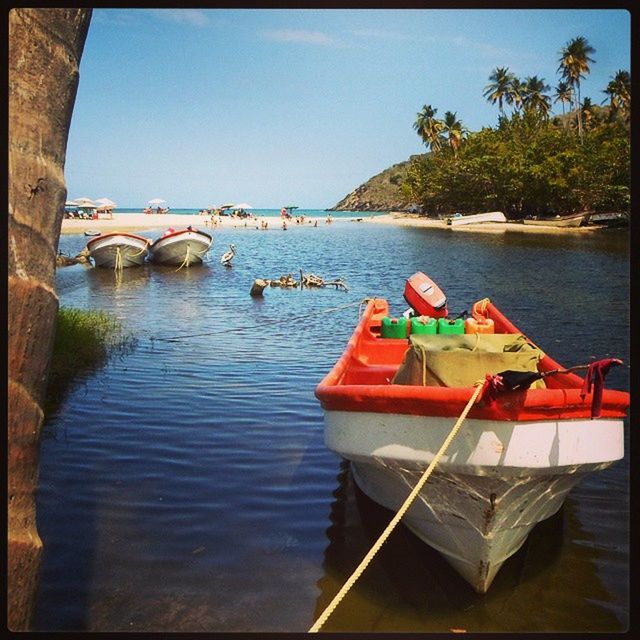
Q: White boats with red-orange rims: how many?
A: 3